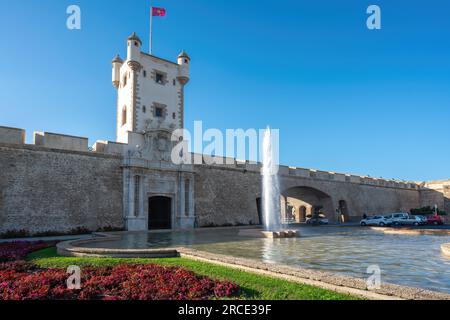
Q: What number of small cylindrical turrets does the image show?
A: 3